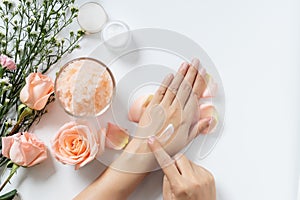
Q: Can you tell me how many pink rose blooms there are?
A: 3